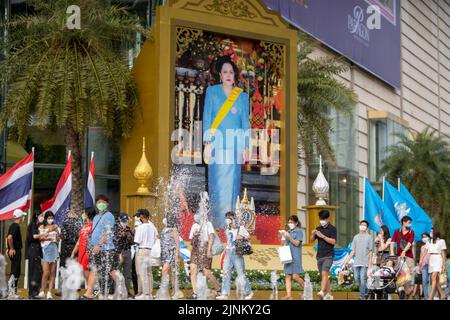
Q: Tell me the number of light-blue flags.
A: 3